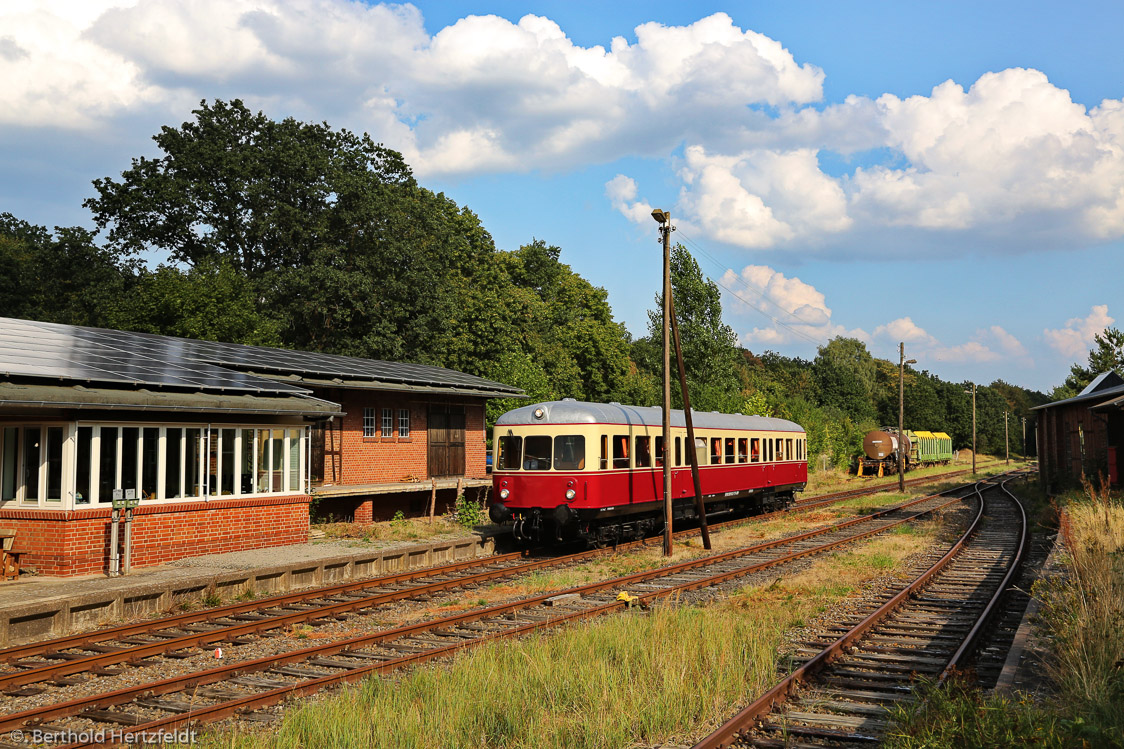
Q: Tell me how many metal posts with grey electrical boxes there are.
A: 2